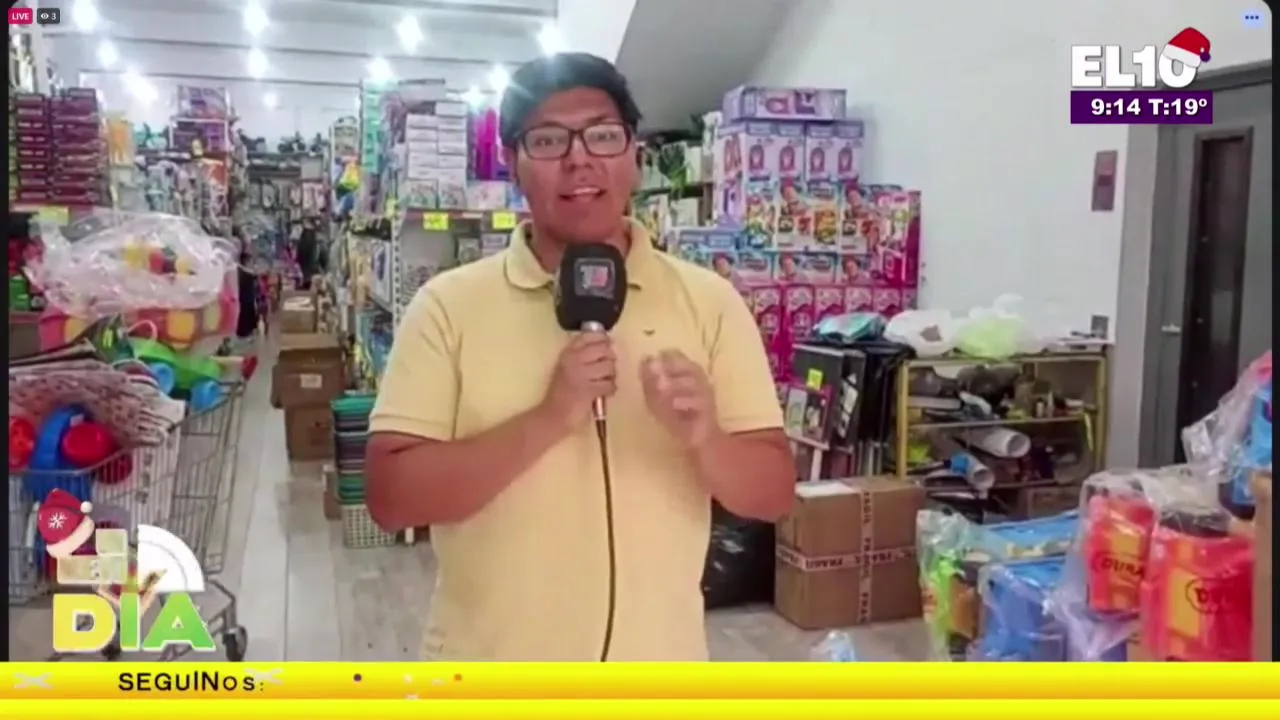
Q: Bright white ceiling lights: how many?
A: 11